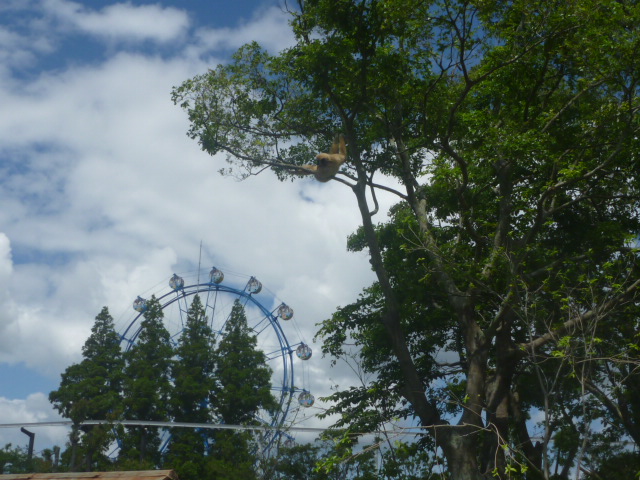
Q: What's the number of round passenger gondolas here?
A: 7